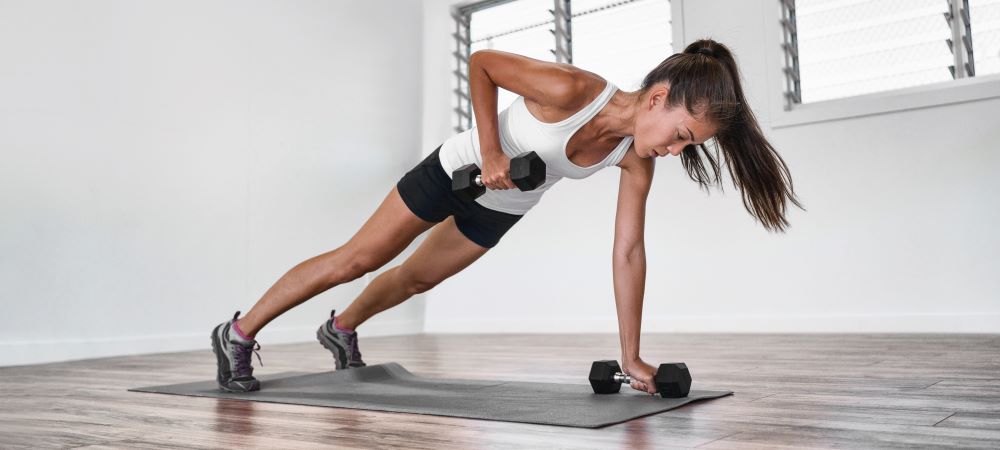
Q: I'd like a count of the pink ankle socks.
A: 2